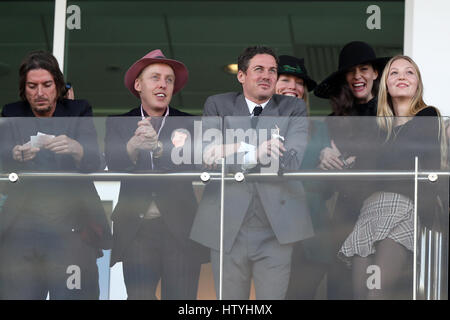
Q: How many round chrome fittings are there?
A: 4